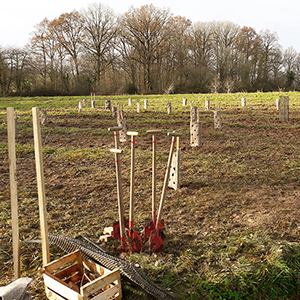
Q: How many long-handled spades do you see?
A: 5